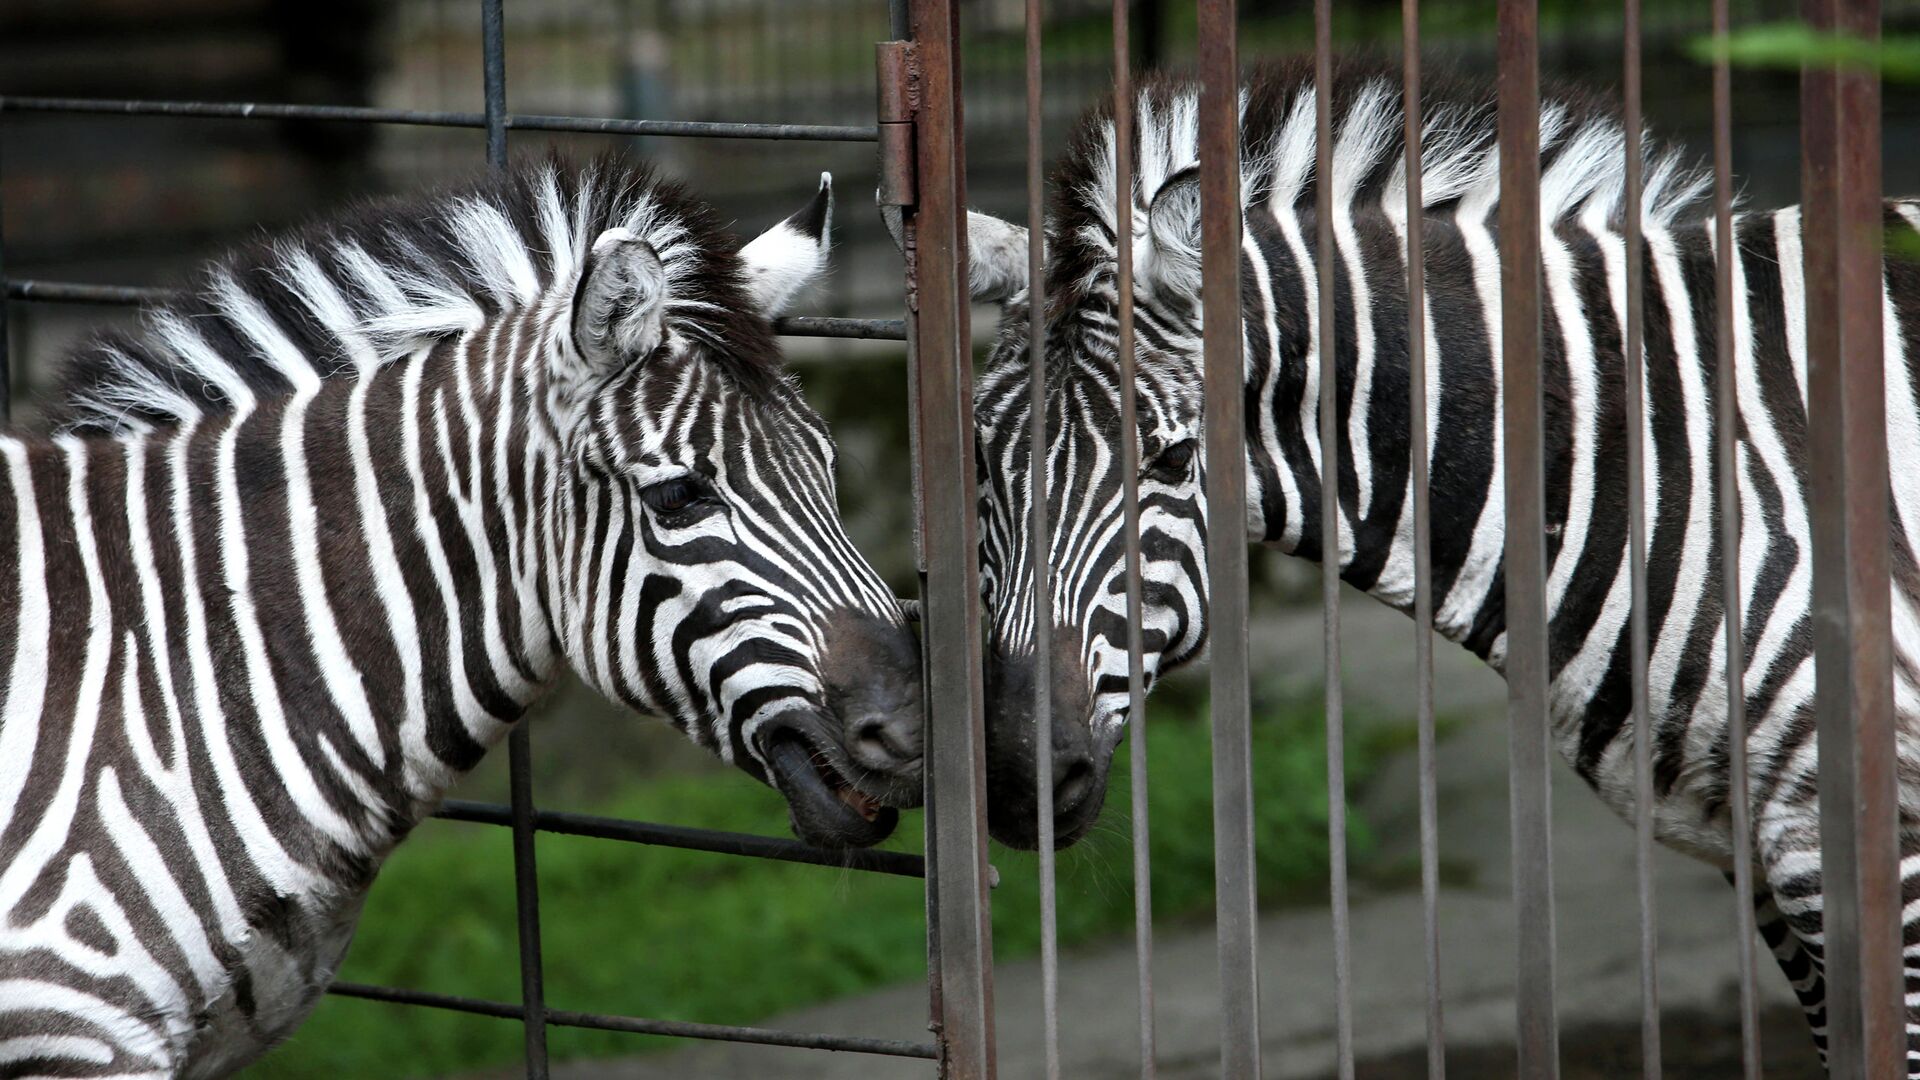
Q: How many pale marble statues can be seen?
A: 0